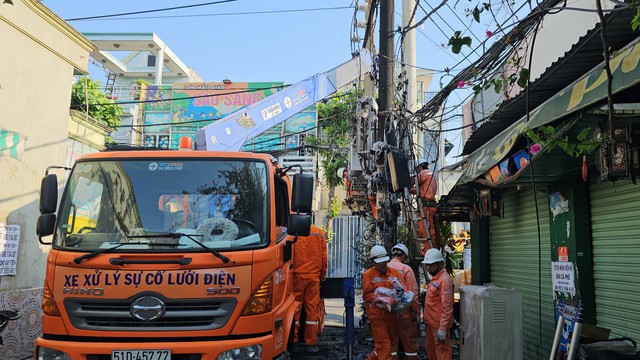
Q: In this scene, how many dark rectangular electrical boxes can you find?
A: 1